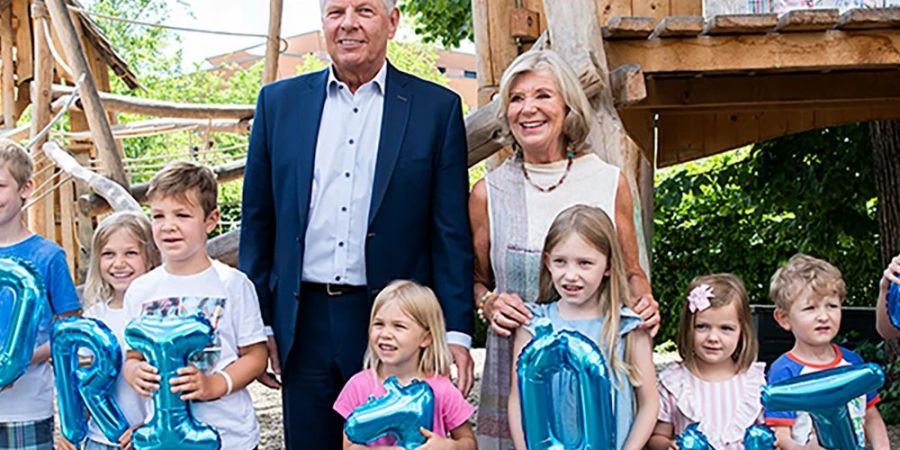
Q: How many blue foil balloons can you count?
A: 8